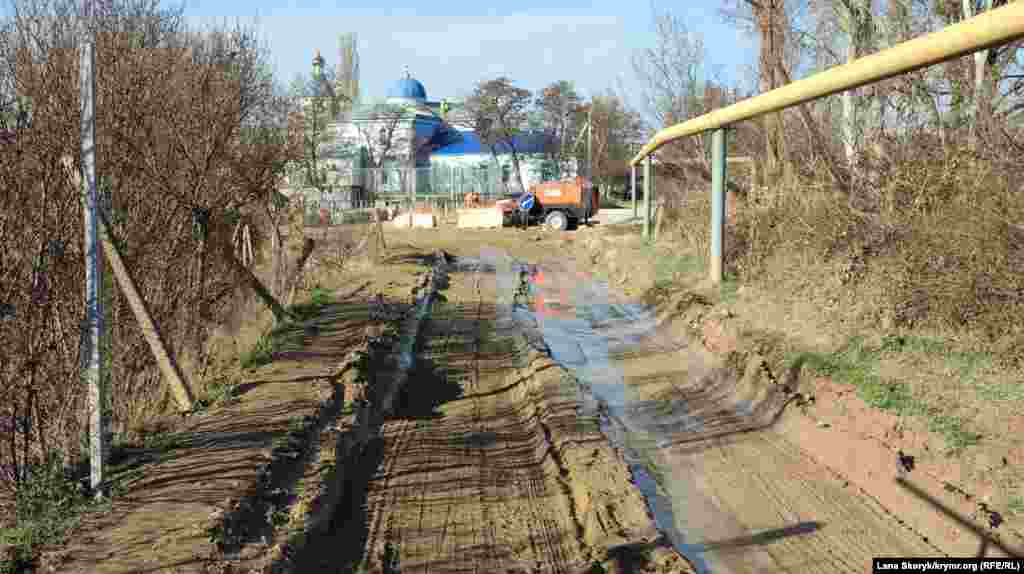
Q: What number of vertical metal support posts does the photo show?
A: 3